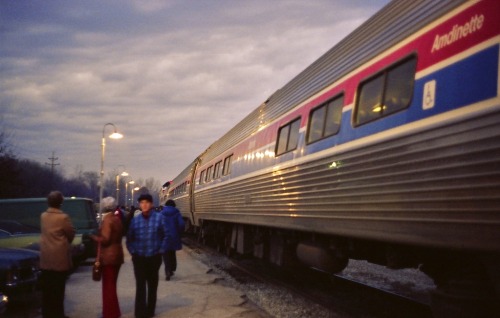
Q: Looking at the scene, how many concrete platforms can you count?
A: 1